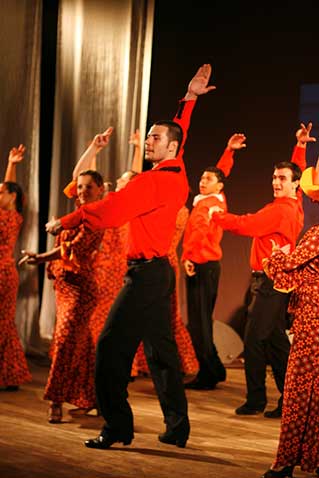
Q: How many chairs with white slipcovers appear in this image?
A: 0